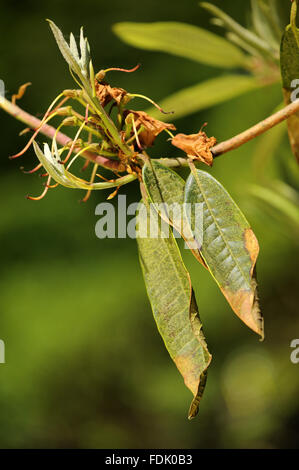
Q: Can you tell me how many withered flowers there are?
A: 3